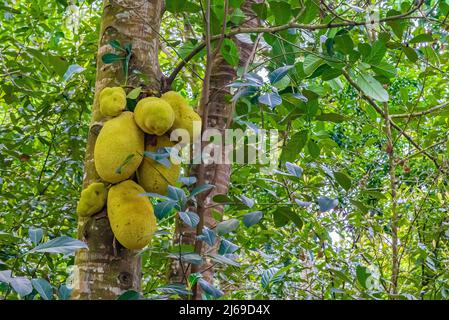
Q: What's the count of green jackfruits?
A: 7